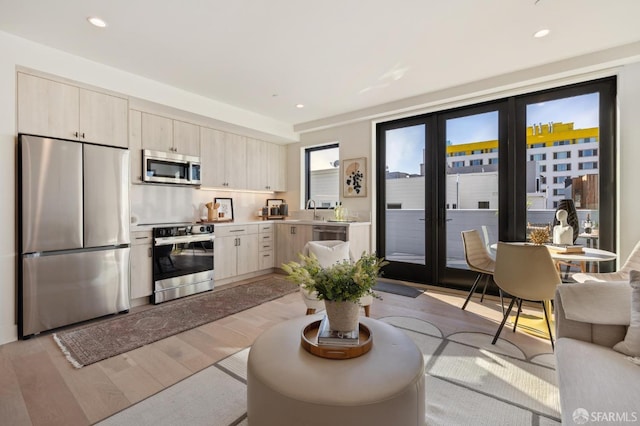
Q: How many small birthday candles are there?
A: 0